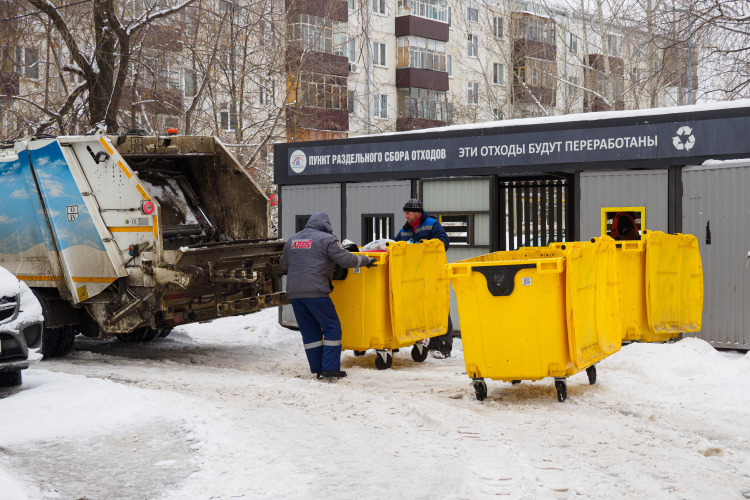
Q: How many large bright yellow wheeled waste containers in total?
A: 3